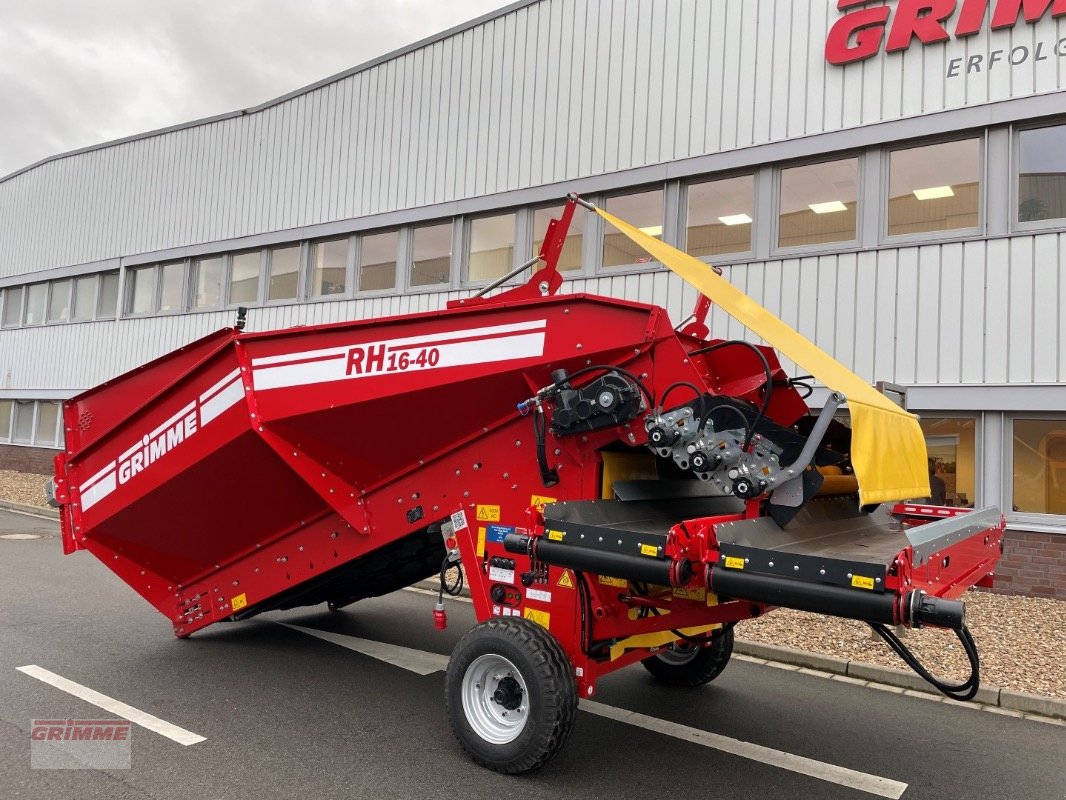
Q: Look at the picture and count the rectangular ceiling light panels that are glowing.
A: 4